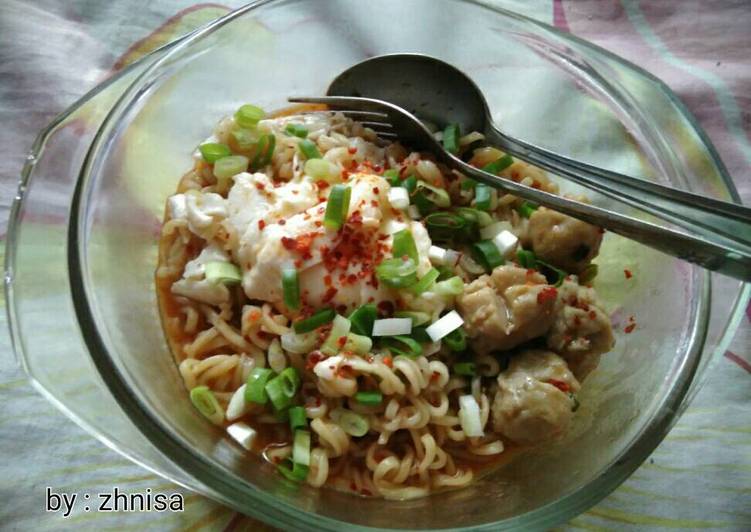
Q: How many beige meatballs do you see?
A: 4